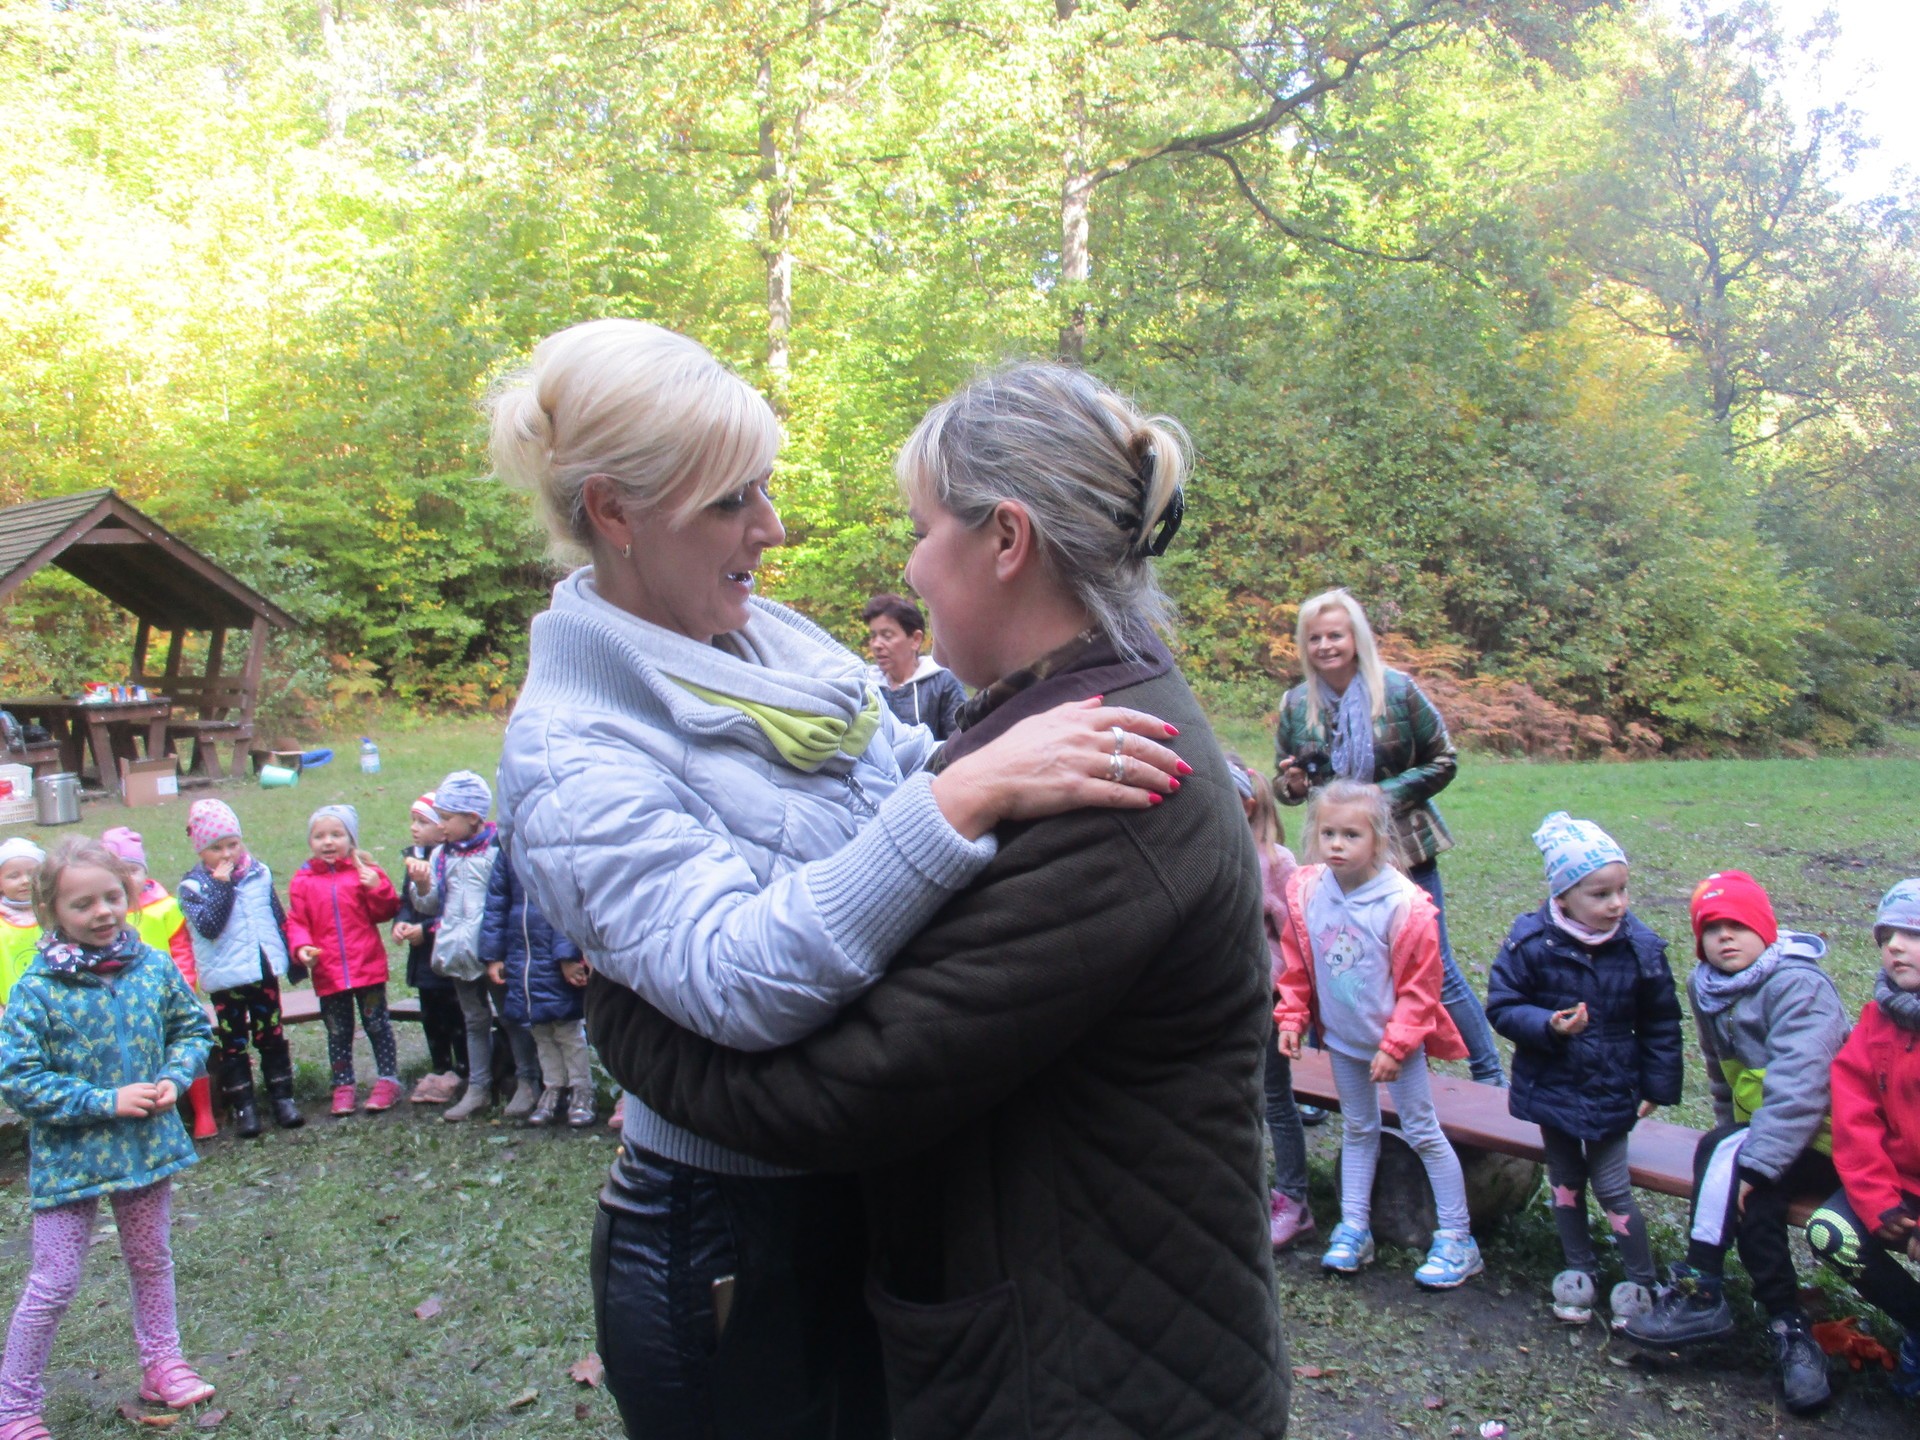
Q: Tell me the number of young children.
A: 13